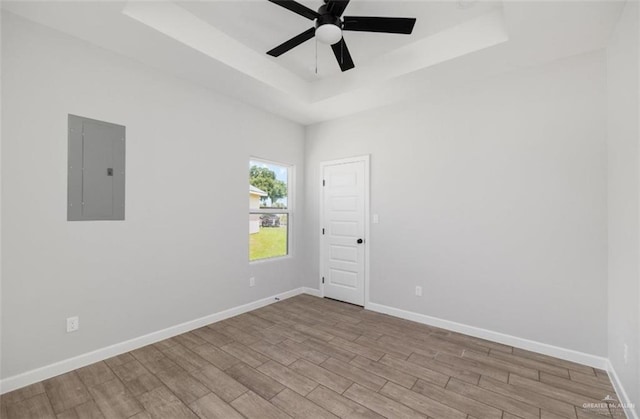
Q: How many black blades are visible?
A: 5